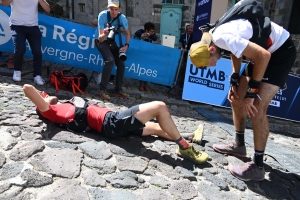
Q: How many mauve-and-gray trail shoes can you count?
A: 2